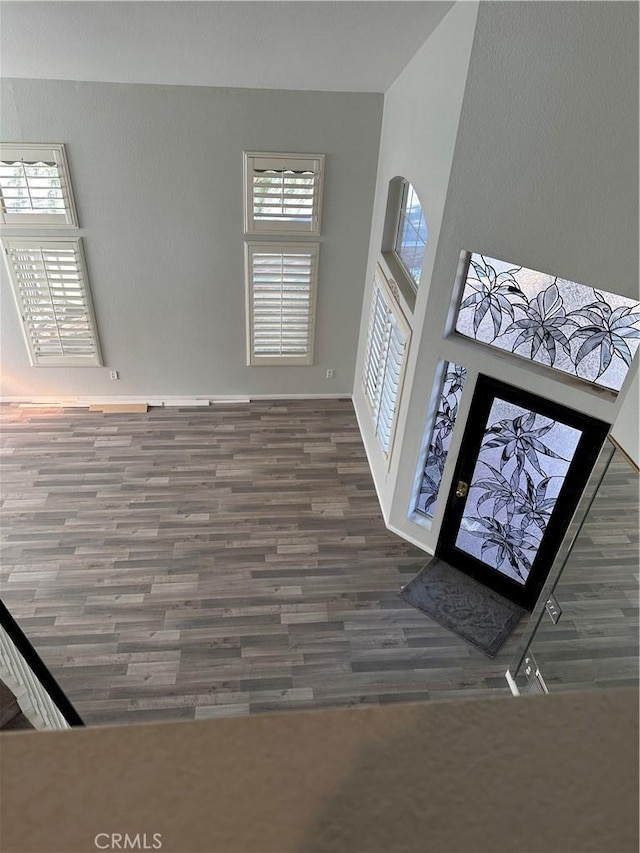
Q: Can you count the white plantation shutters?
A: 5